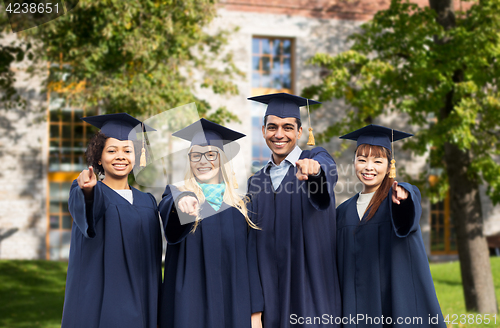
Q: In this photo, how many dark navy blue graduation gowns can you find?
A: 4